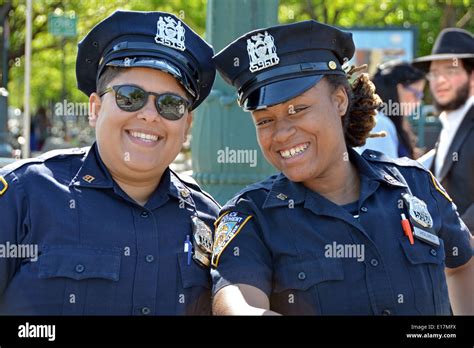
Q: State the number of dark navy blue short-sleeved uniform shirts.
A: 2